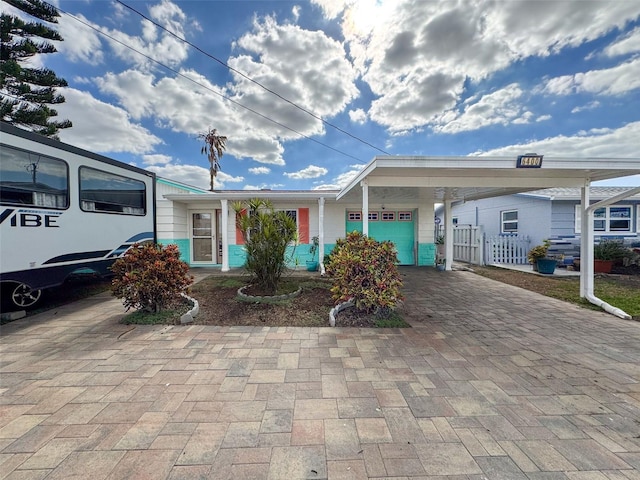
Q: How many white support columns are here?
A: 5